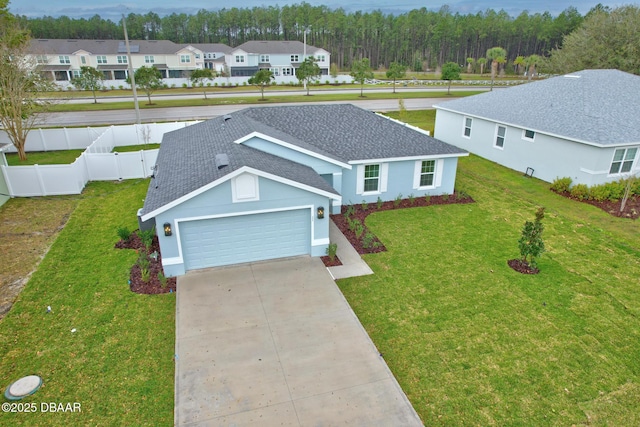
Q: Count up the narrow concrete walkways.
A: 1